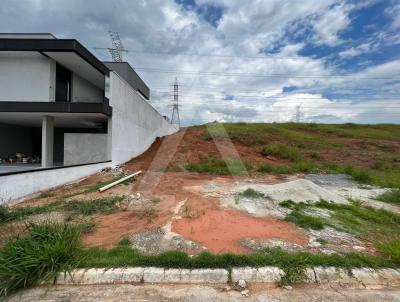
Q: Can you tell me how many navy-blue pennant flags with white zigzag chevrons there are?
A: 0